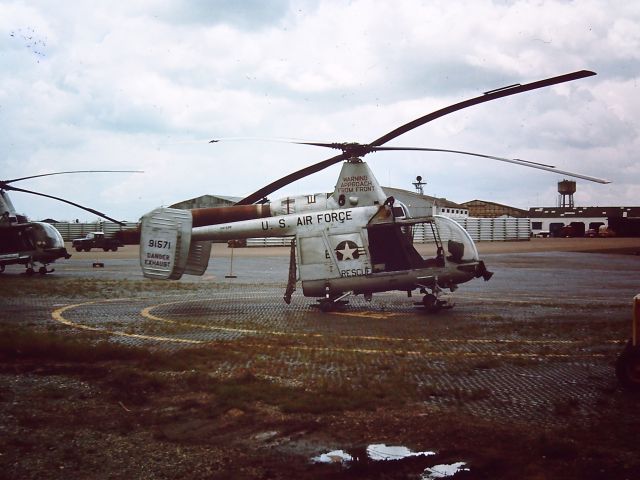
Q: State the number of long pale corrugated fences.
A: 2